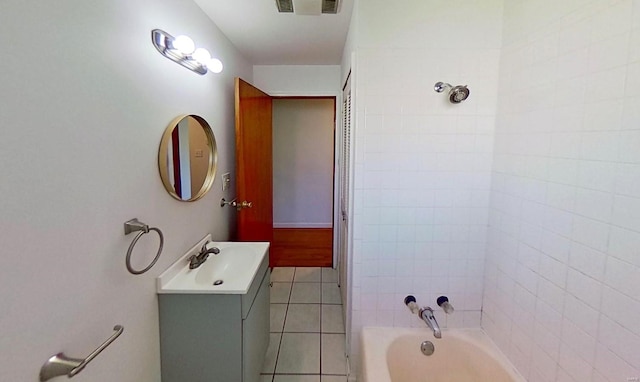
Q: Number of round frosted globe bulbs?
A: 3